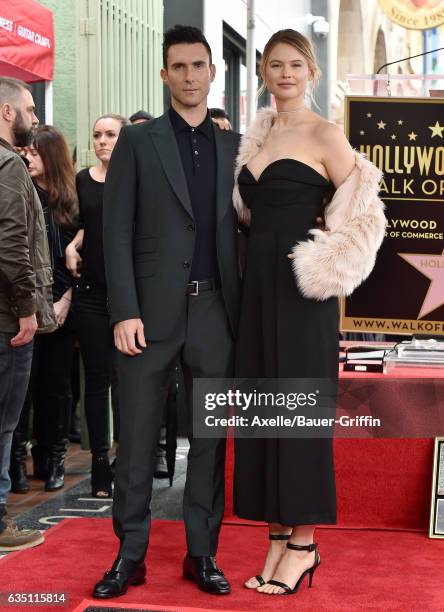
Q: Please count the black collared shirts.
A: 1